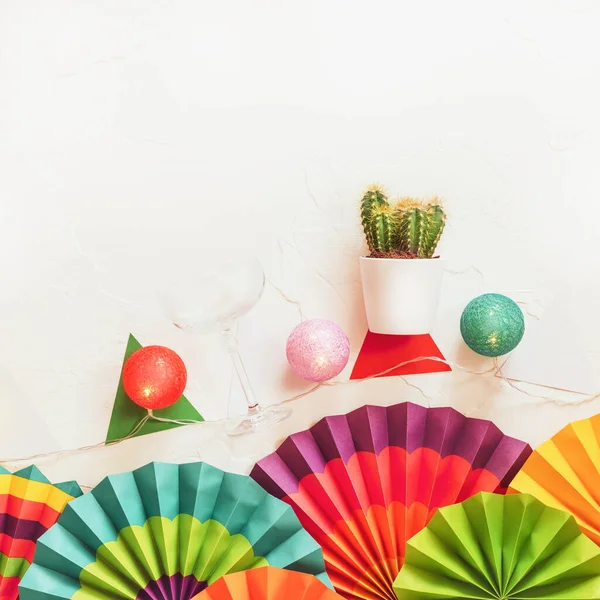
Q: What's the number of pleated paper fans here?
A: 6